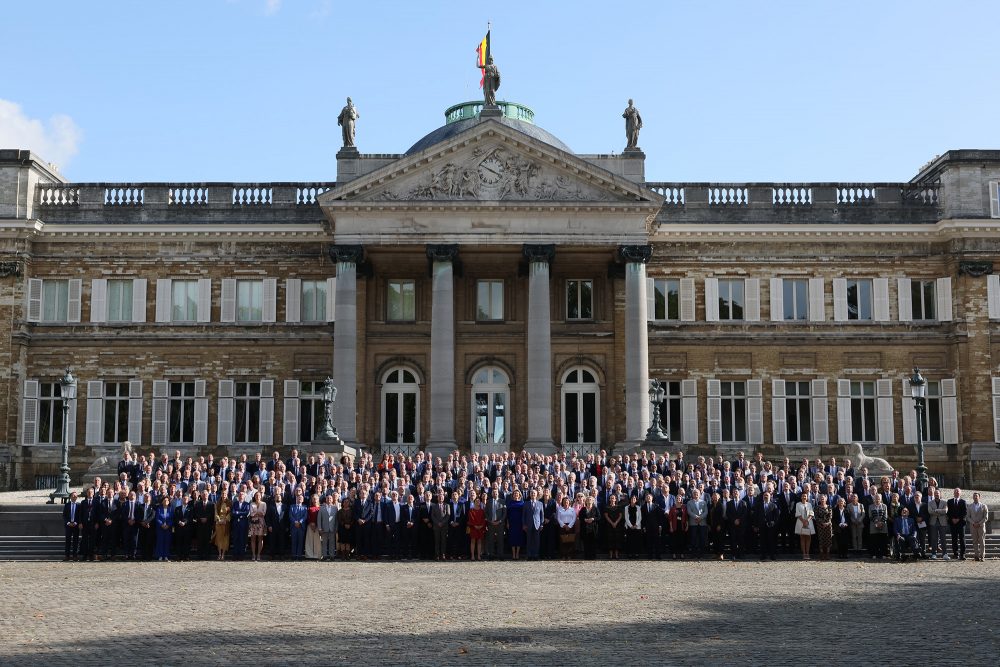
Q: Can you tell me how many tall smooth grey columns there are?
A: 4